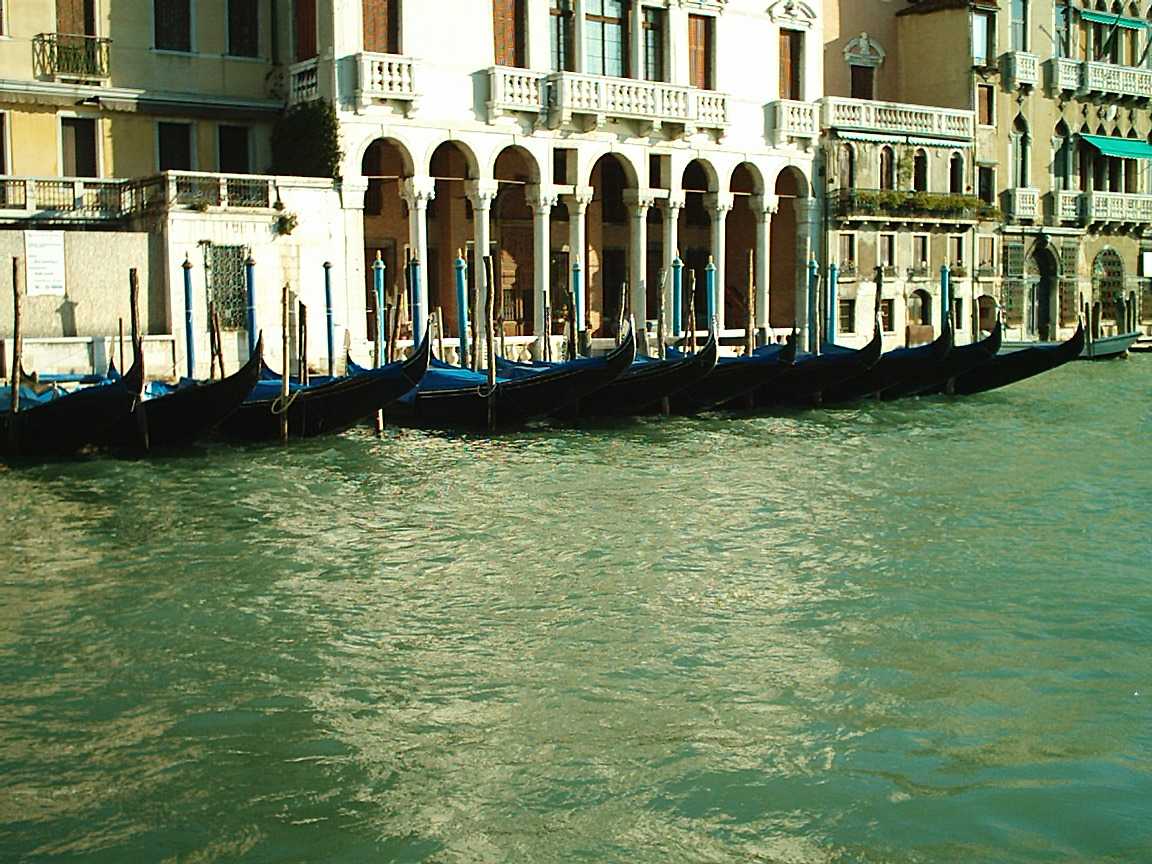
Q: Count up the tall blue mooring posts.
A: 12